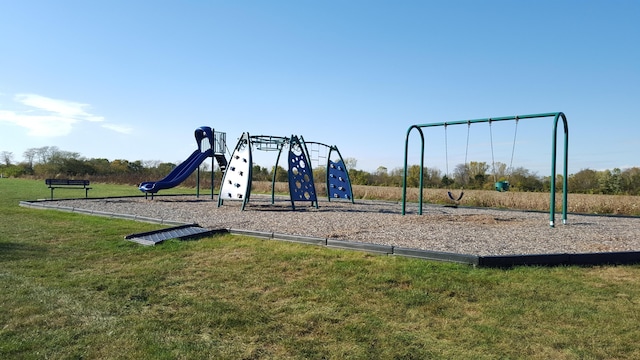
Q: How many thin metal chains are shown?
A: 4